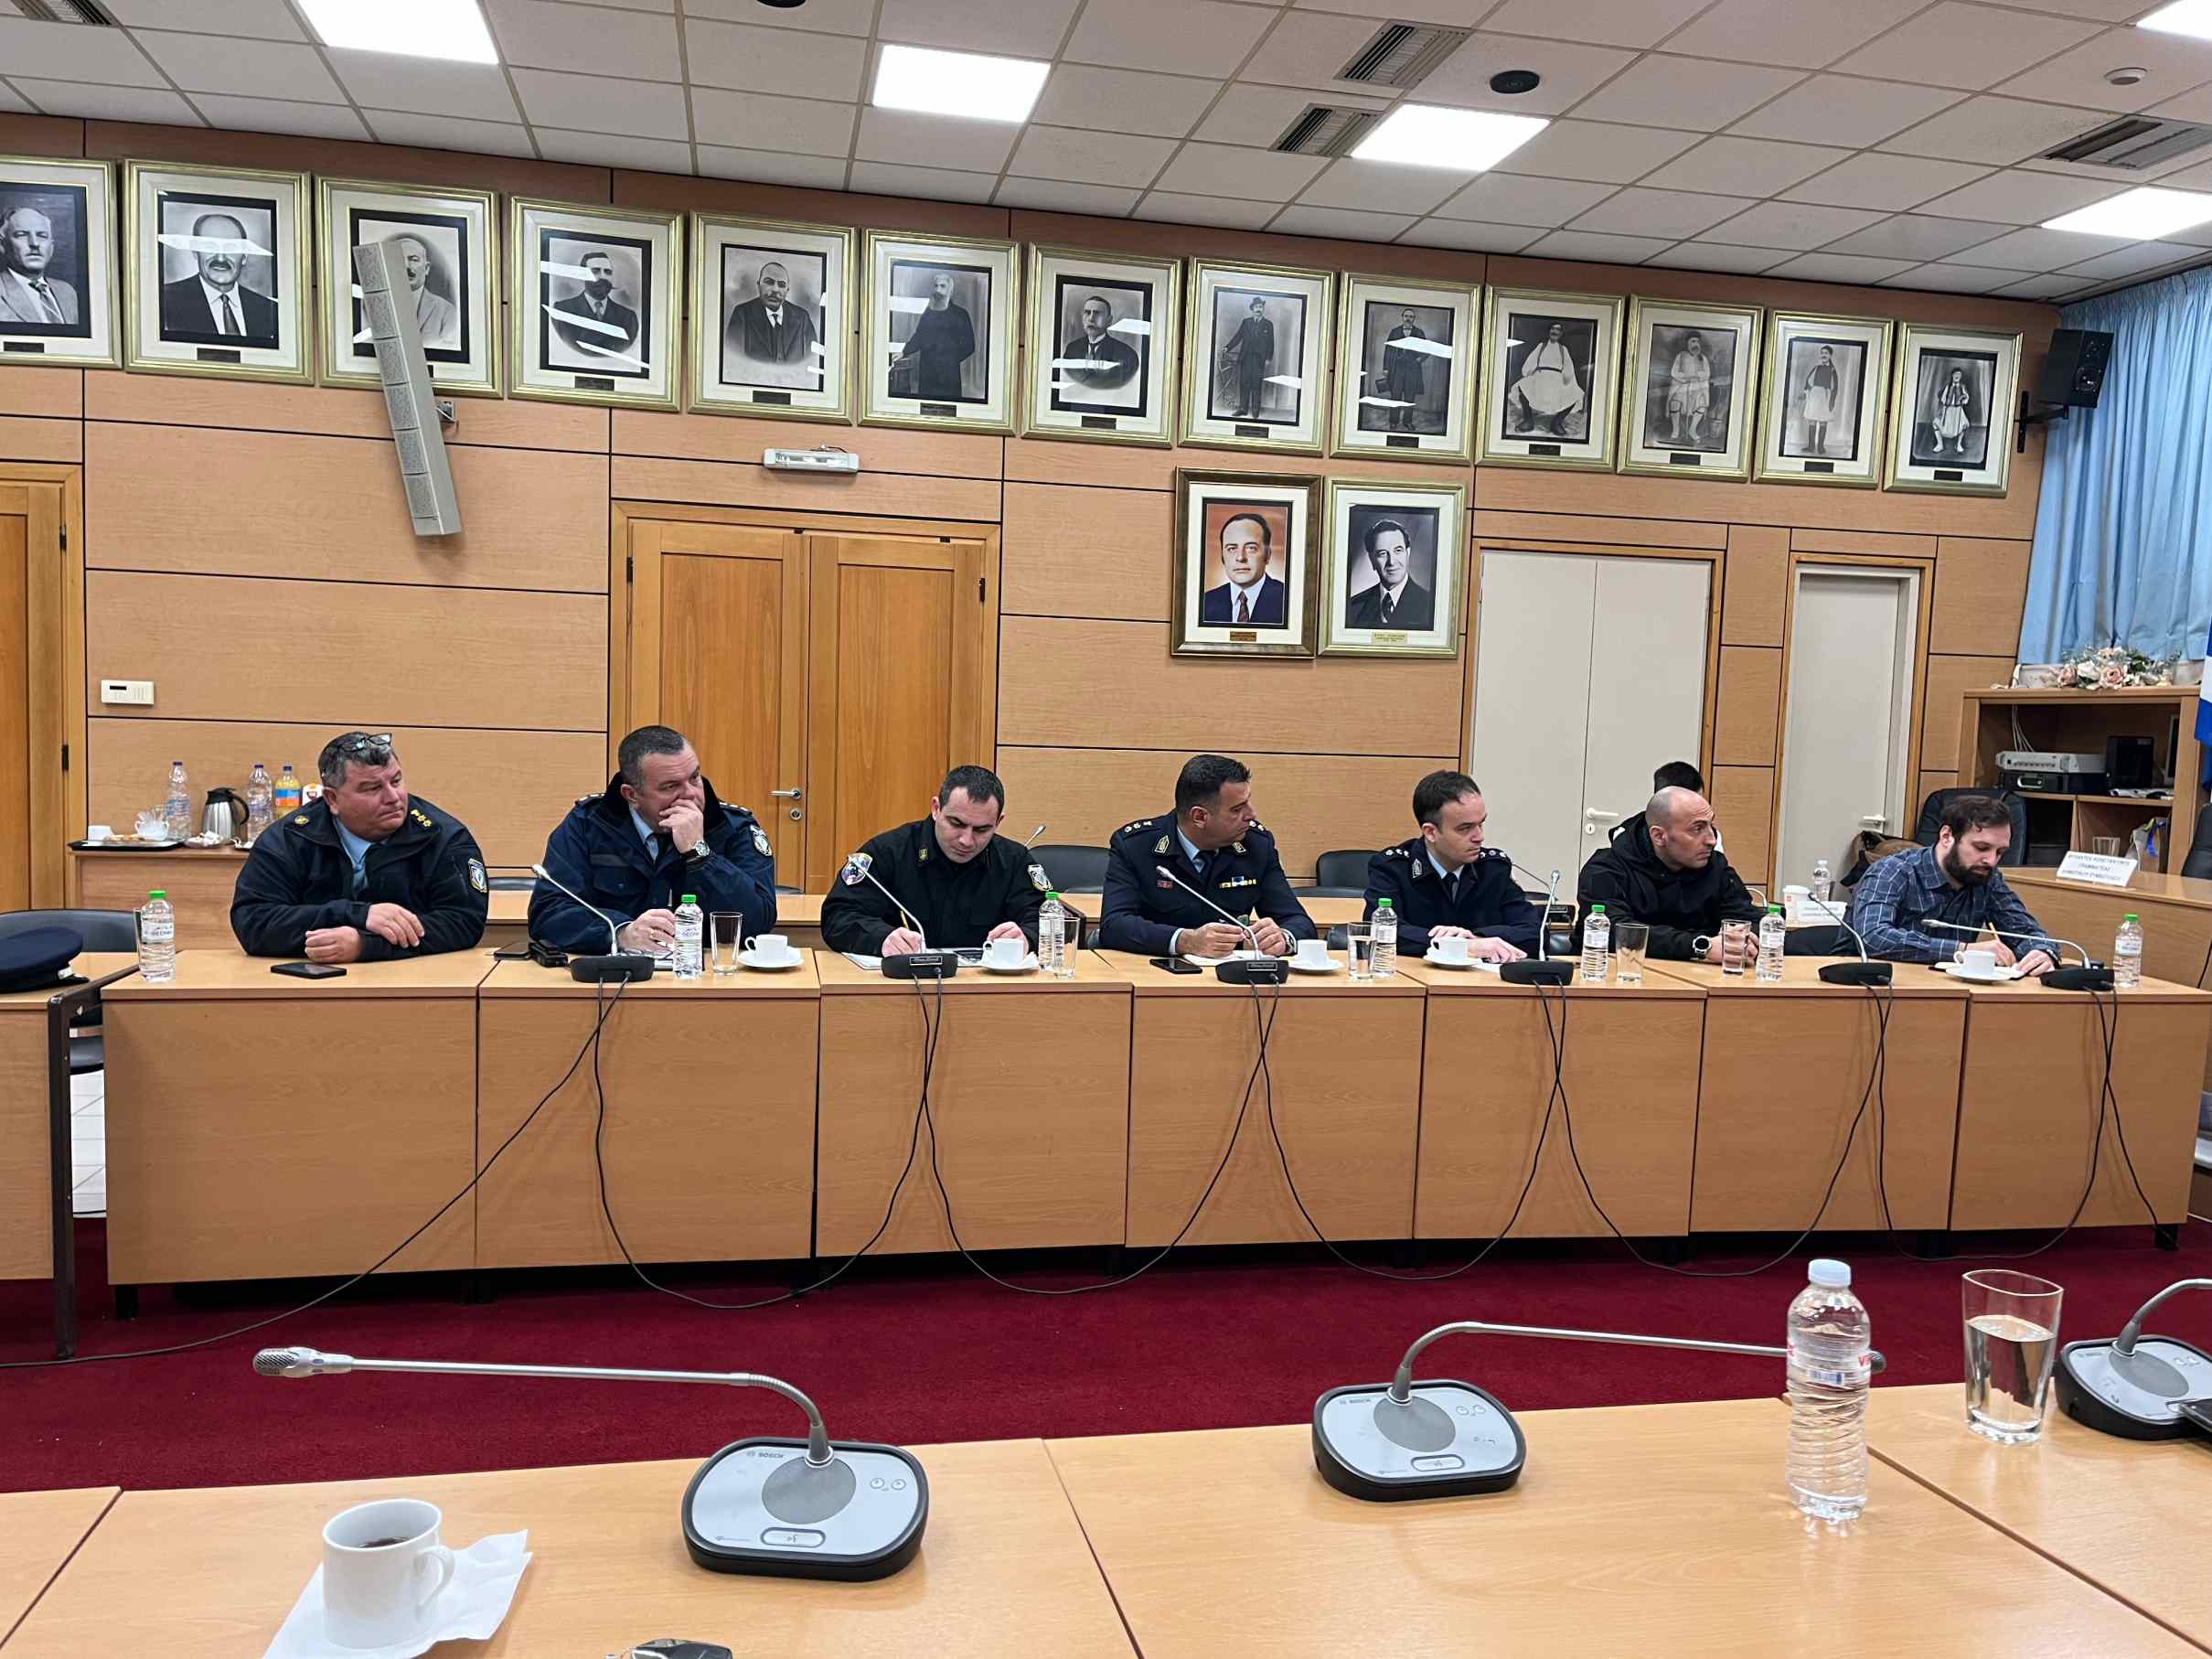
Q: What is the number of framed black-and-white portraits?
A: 14